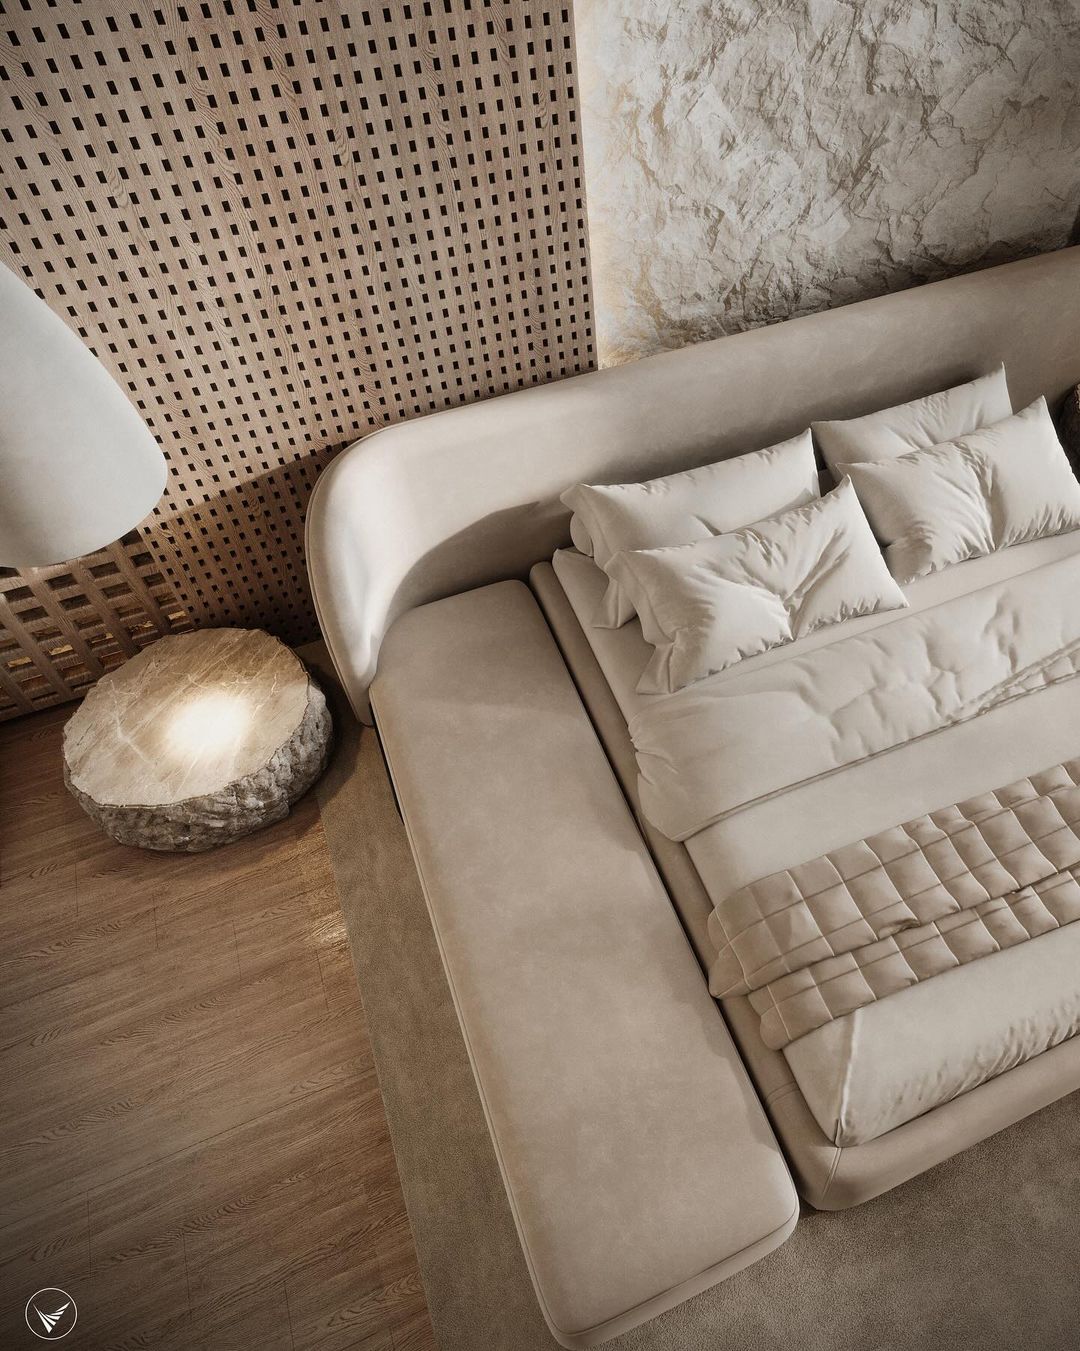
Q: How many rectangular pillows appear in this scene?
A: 4